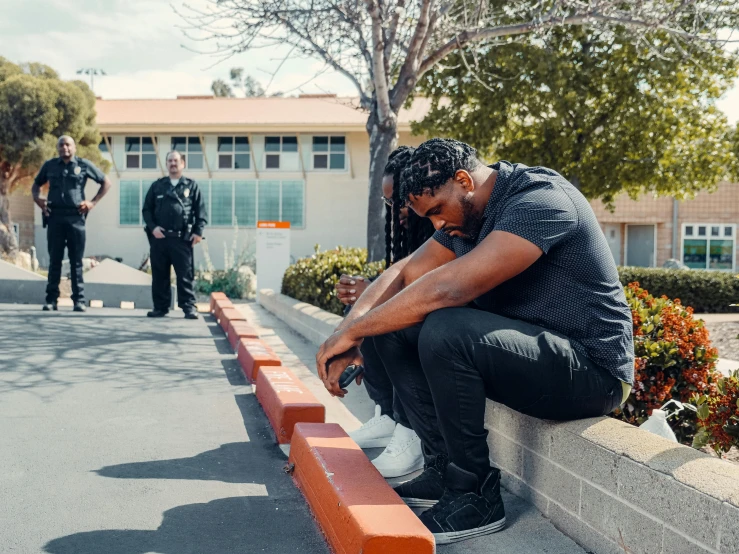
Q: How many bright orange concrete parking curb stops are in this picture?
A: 7